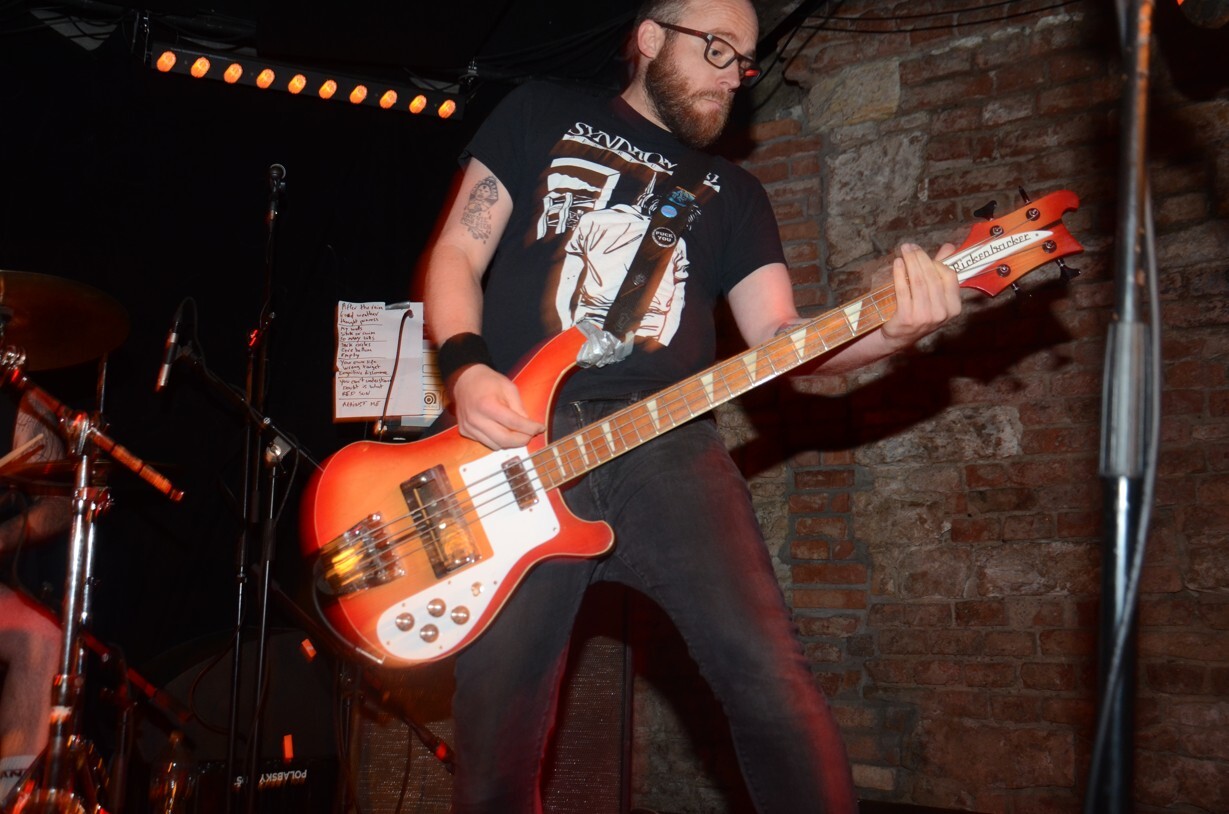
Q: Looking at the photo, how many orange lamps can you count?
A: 10